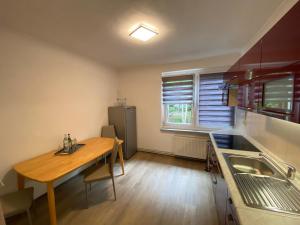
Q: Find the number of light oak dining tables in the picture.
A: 1